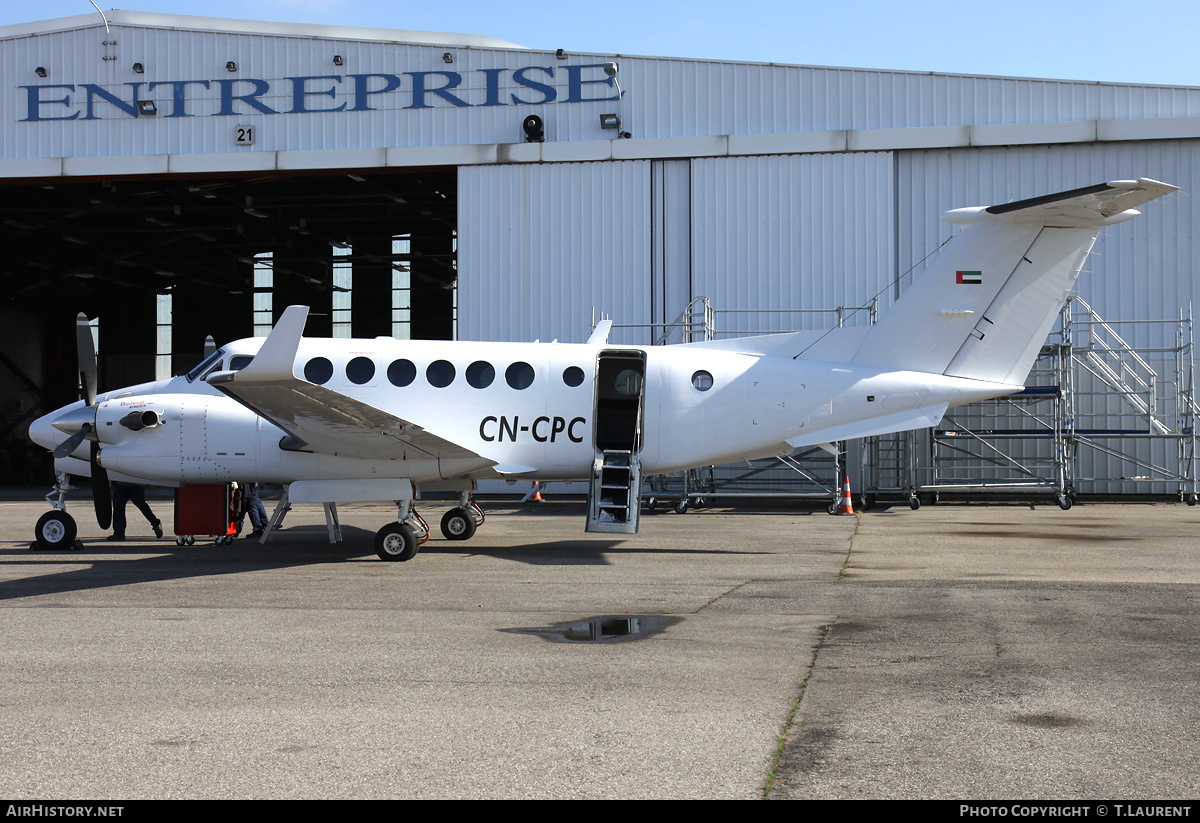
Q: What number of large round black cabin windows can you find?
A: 6